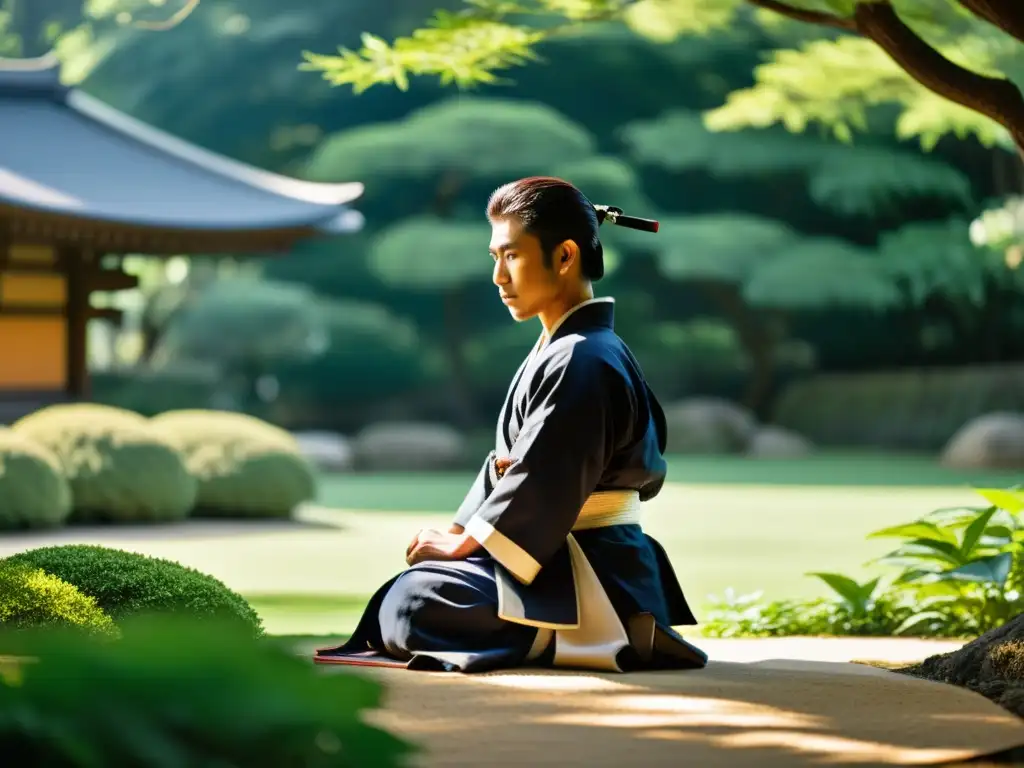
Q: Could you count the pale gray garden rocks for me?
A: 5